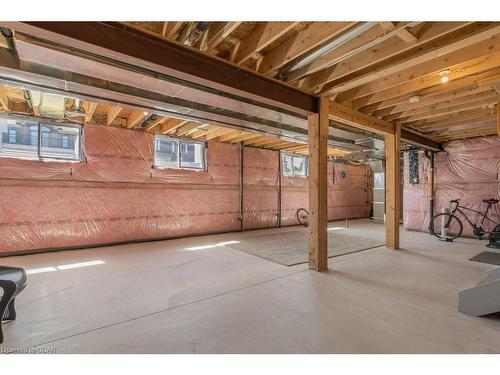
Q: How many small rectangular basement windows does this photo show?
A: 3